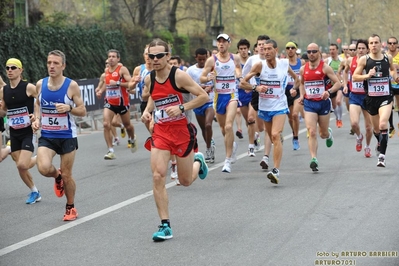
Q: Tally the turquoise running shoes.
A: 2